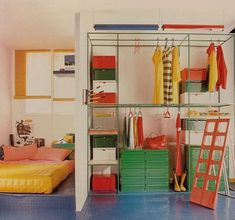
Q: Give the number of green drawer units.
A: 2